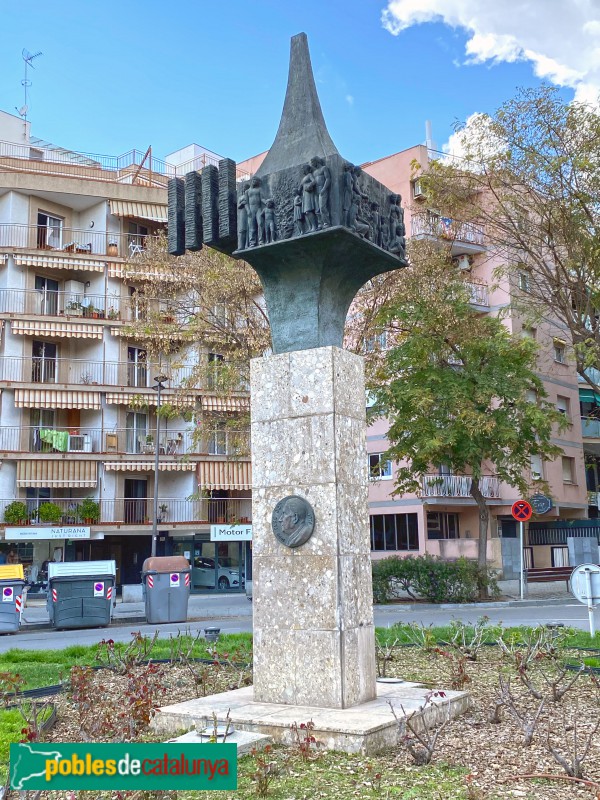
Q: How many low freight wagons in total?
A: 0